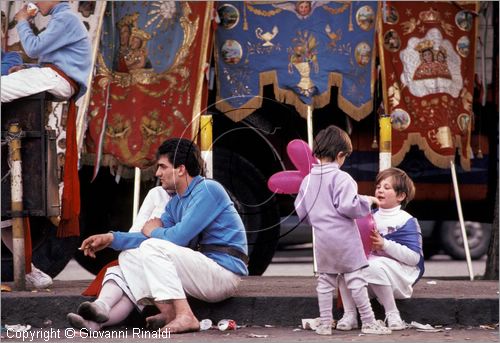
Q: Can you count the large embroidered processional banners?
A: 3